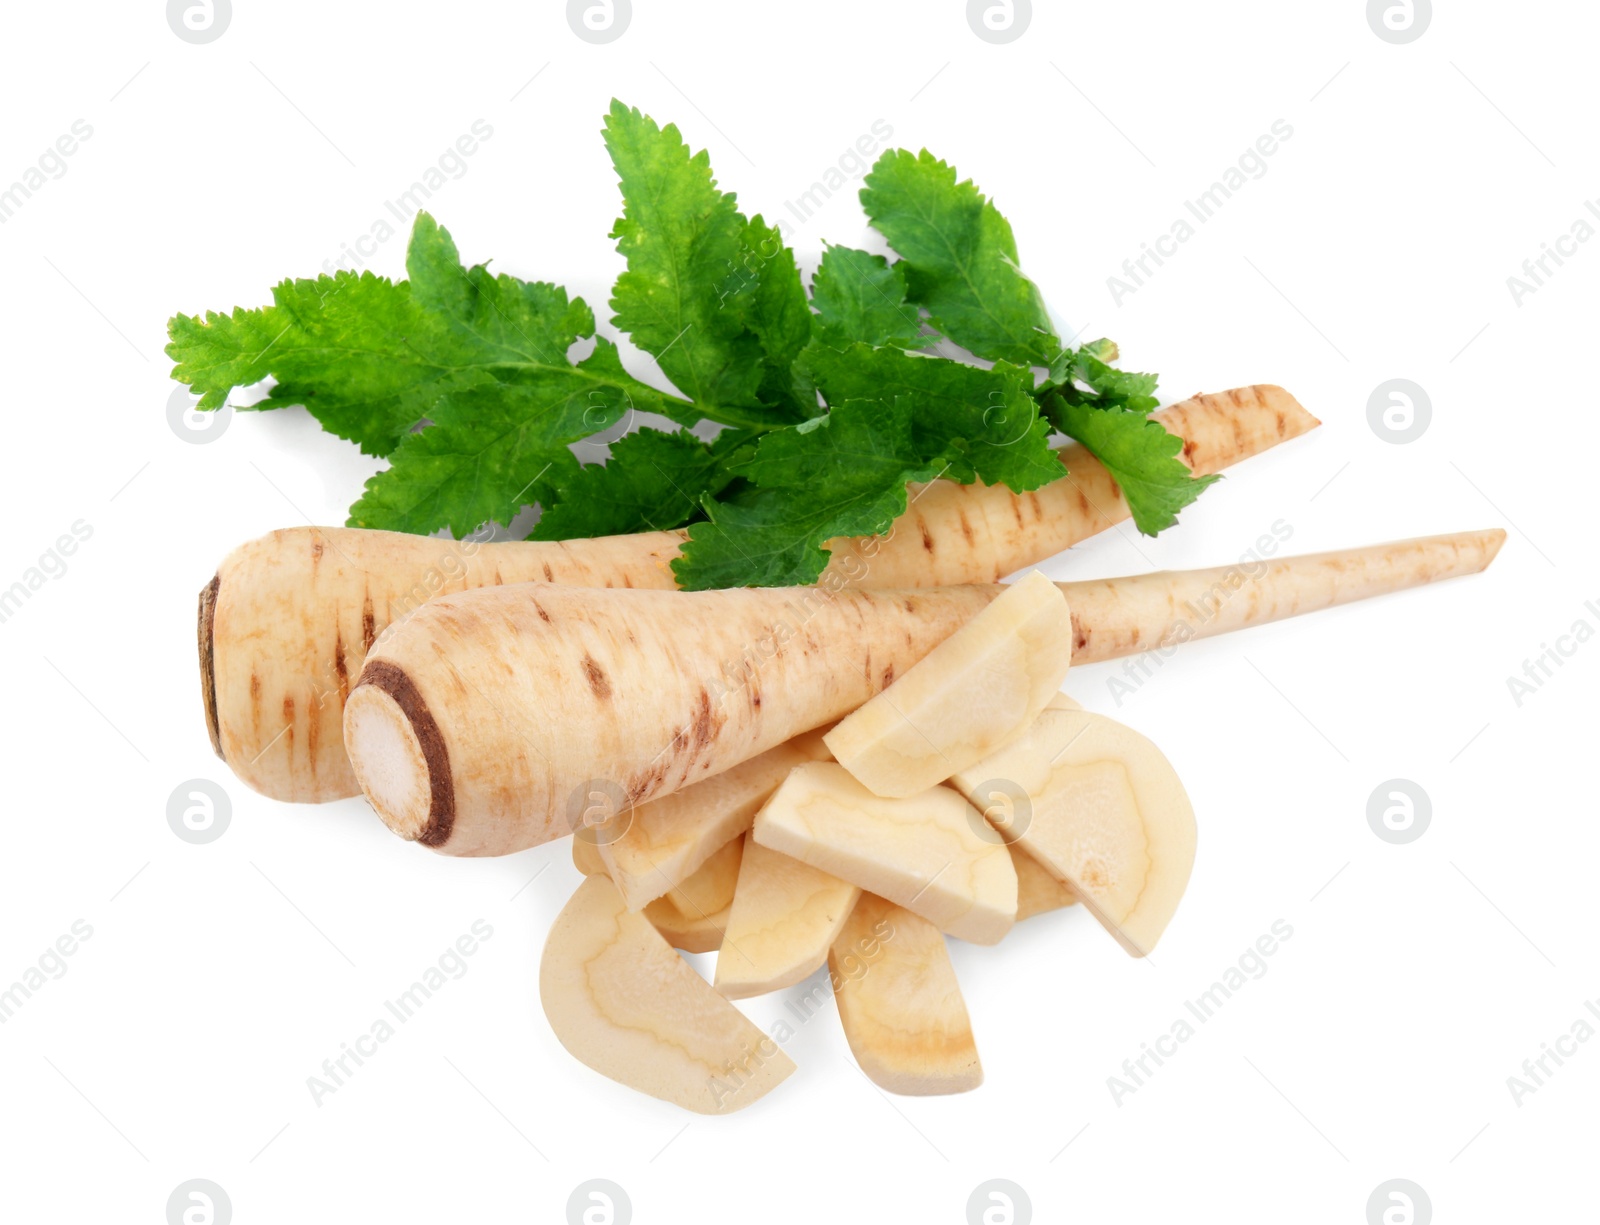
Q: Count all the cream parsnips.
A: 2